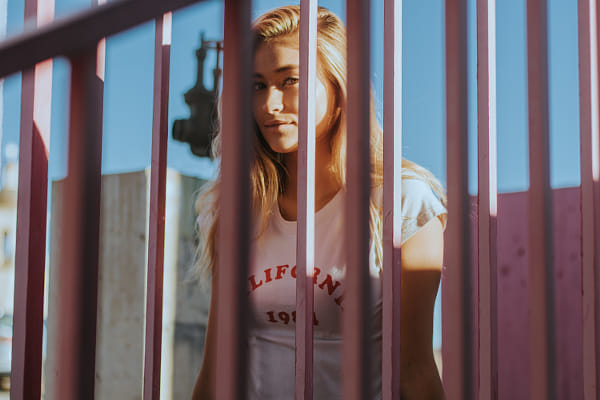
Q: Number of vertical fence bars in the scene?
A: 12